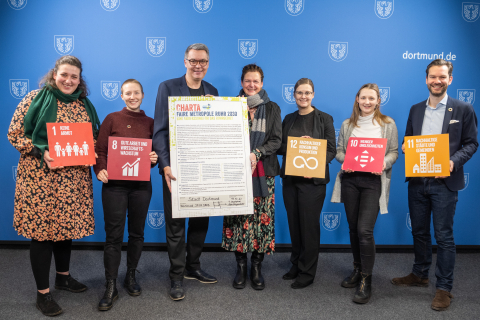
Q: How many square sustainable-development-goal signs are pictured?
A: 5